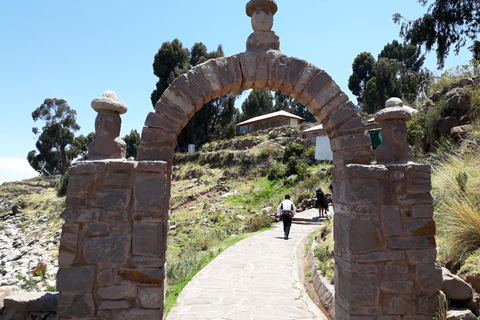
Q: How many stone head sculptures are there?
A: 3